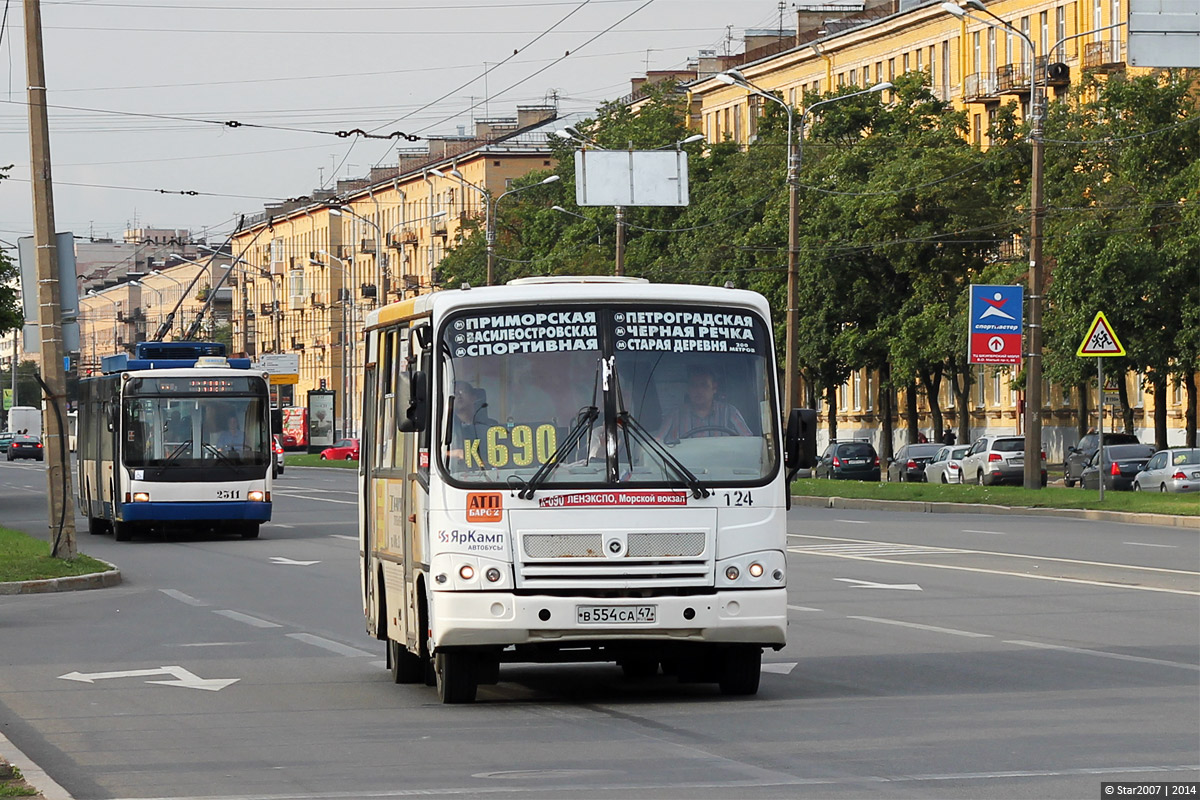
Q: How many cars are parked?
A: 7